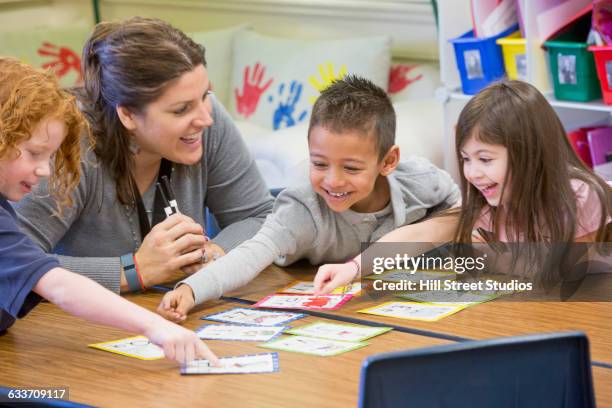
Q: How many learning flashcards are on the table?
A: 11